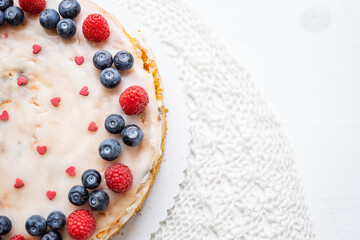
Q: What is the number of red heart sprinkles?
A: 11